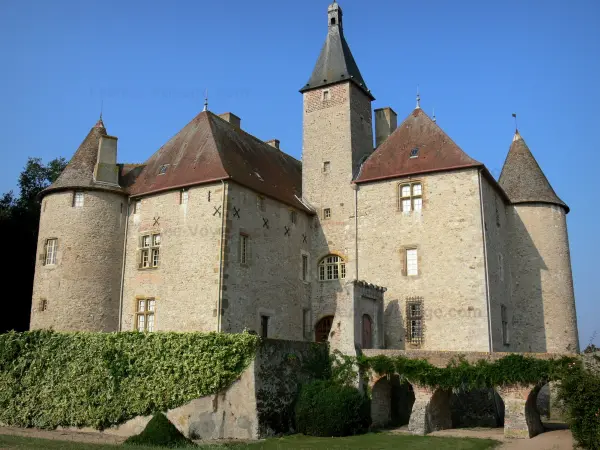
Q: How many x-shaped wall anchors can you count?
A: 6